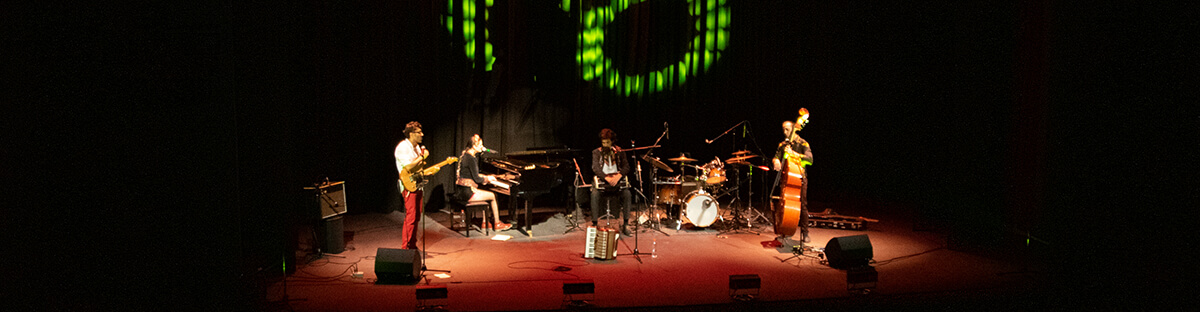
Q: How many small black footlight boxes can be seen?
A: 4